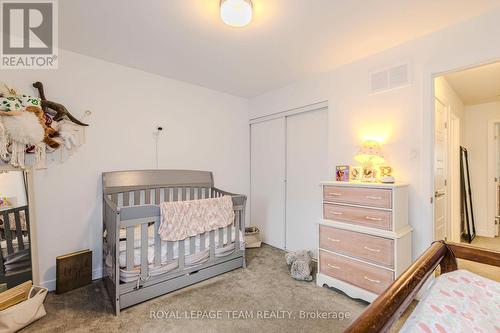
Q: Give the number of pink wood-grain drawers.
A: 4